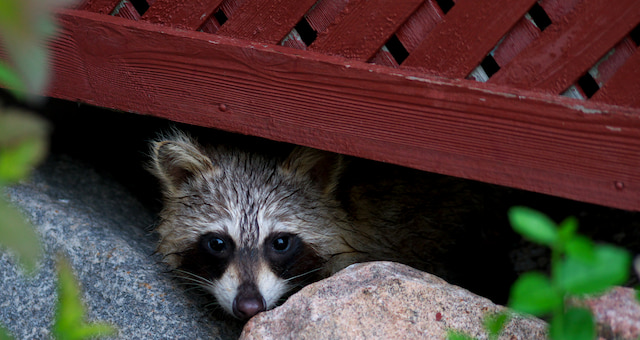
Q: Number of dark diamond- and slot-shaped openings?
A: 9